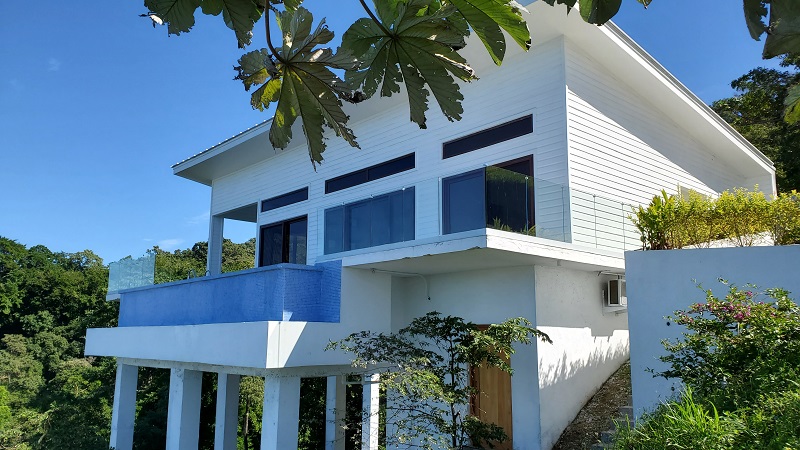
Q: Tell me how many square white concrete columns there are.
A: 6